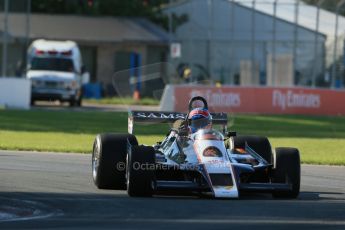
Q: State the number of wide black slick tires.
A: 4